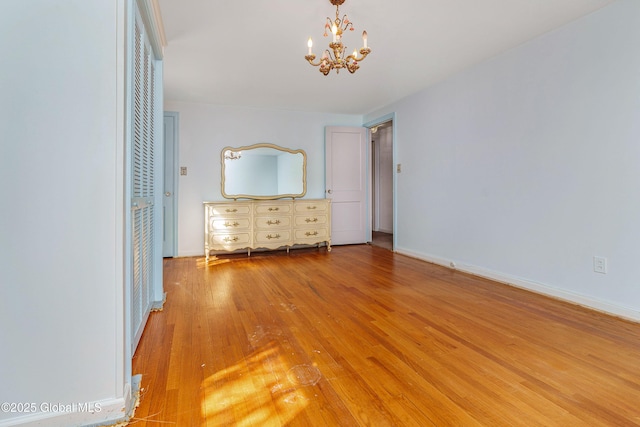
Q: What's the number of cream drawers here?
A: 9